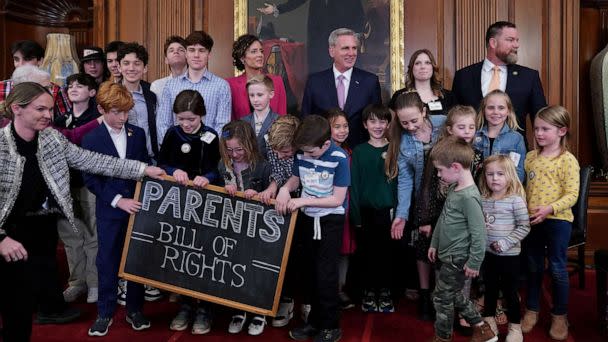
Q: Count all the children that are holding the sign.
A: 5